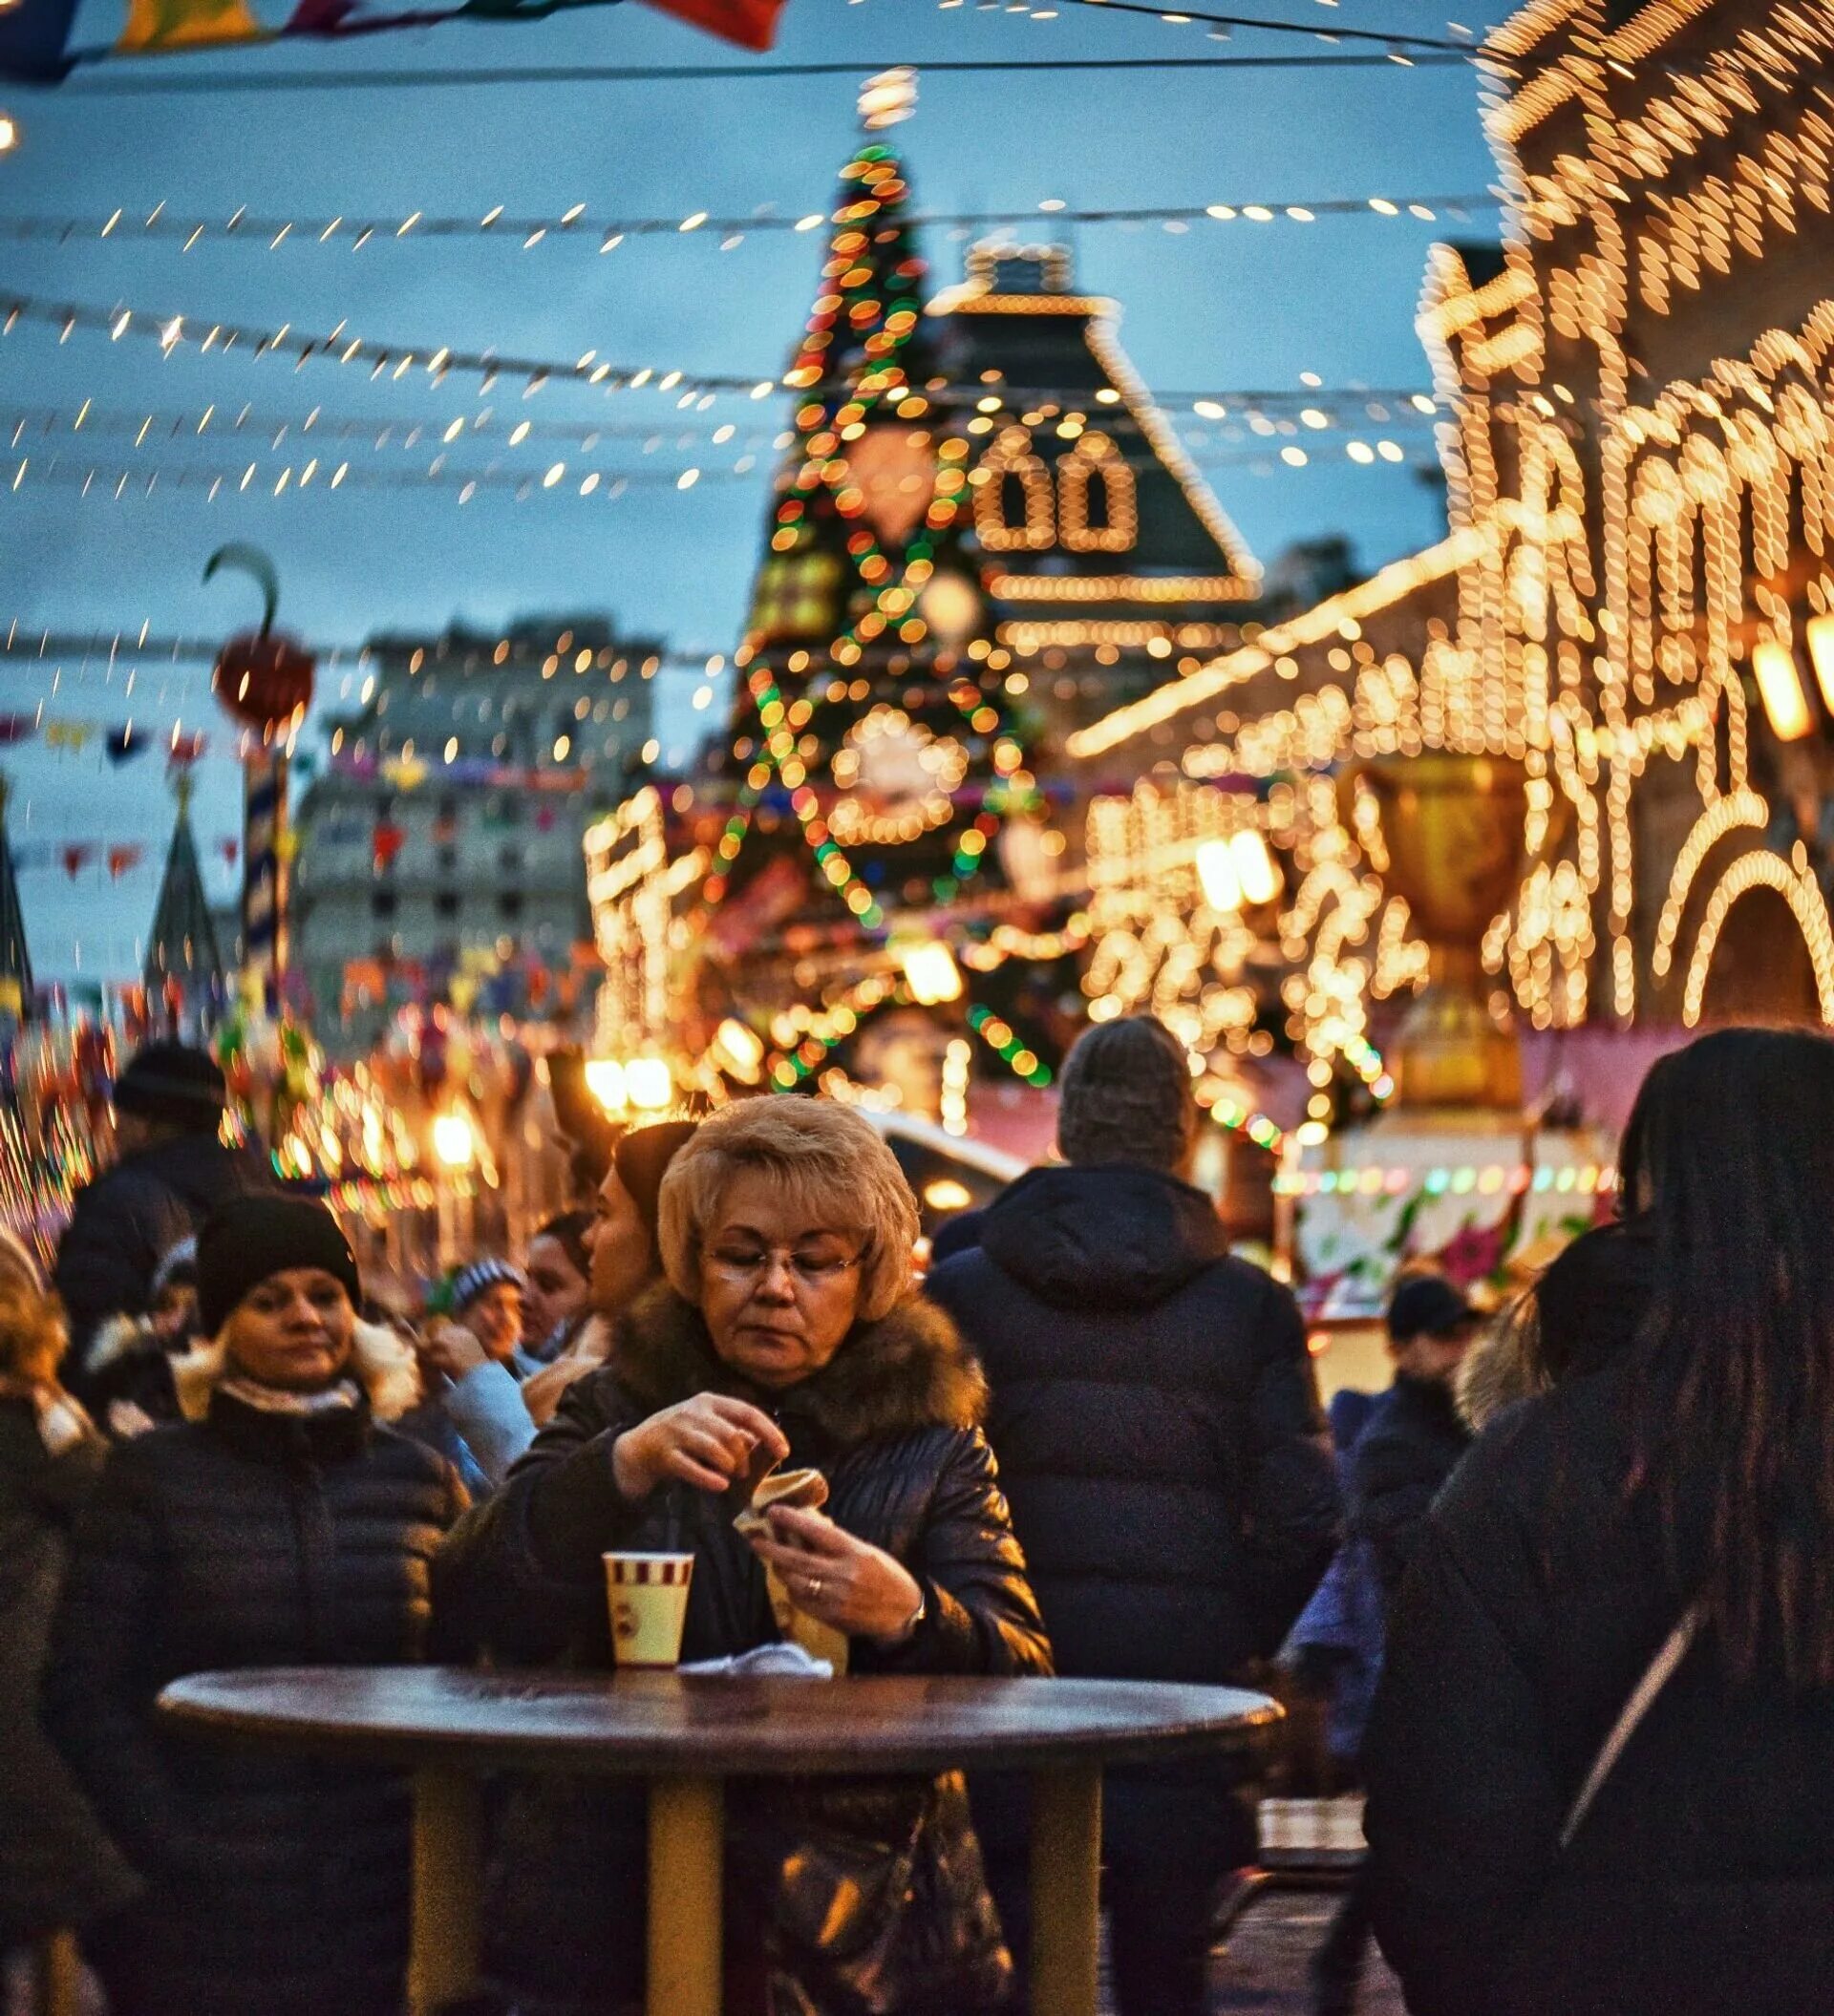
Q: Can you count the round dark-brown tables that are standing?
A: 1